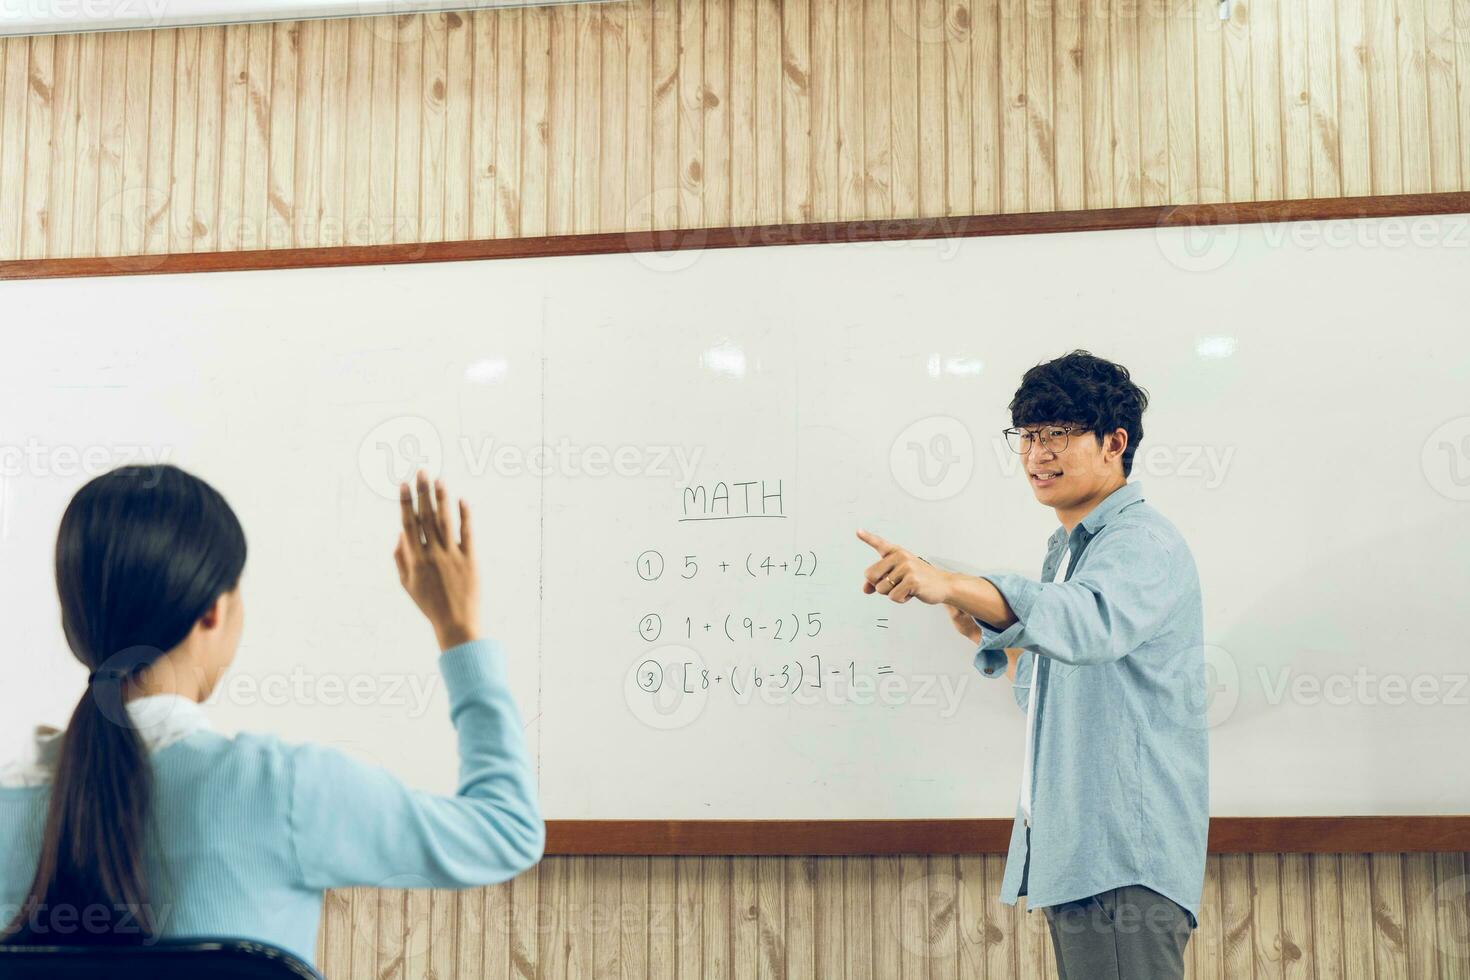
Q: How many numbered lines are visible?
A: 3